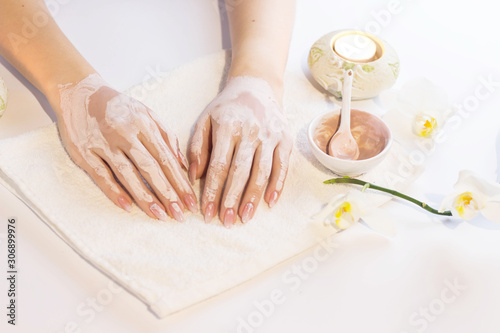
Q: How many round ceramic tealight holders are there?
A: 1